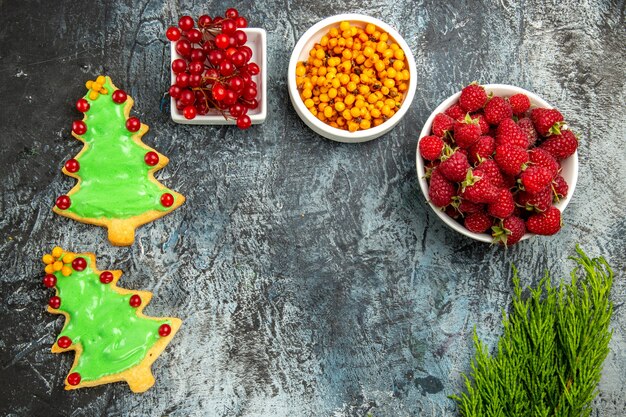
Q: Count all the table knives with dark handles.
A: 0